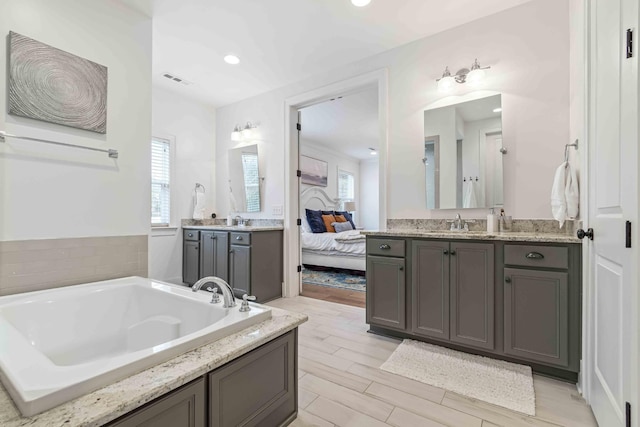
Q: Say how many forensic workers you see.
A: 0